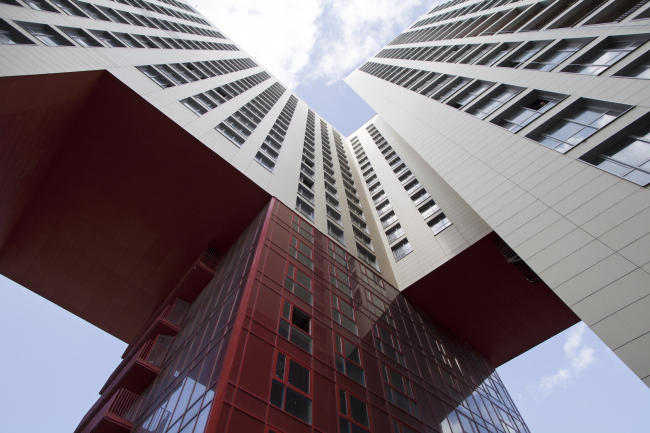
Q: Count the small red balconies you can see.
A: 4